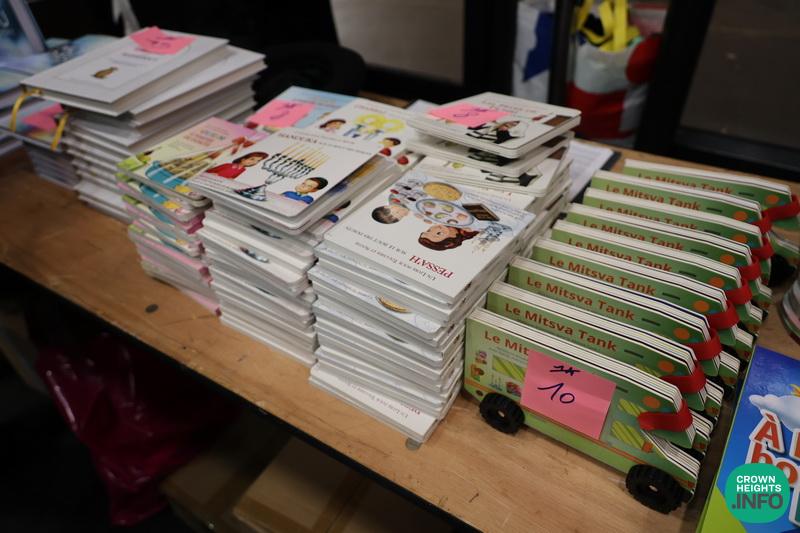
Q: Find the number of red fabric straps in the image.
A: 9